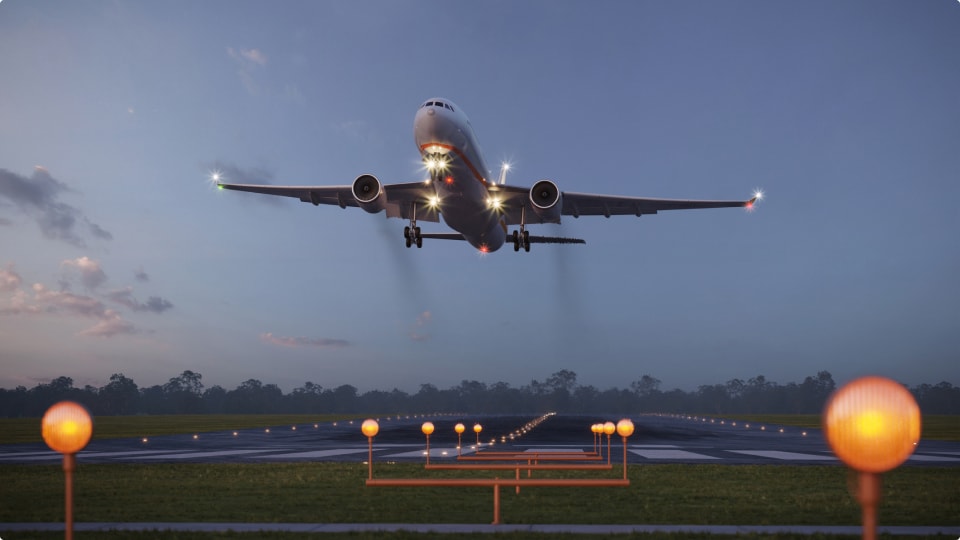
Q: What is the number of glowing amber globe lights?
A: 10